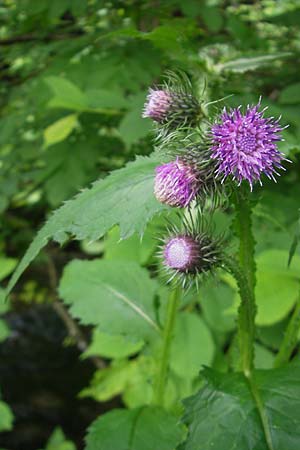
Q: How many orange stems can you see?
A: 0